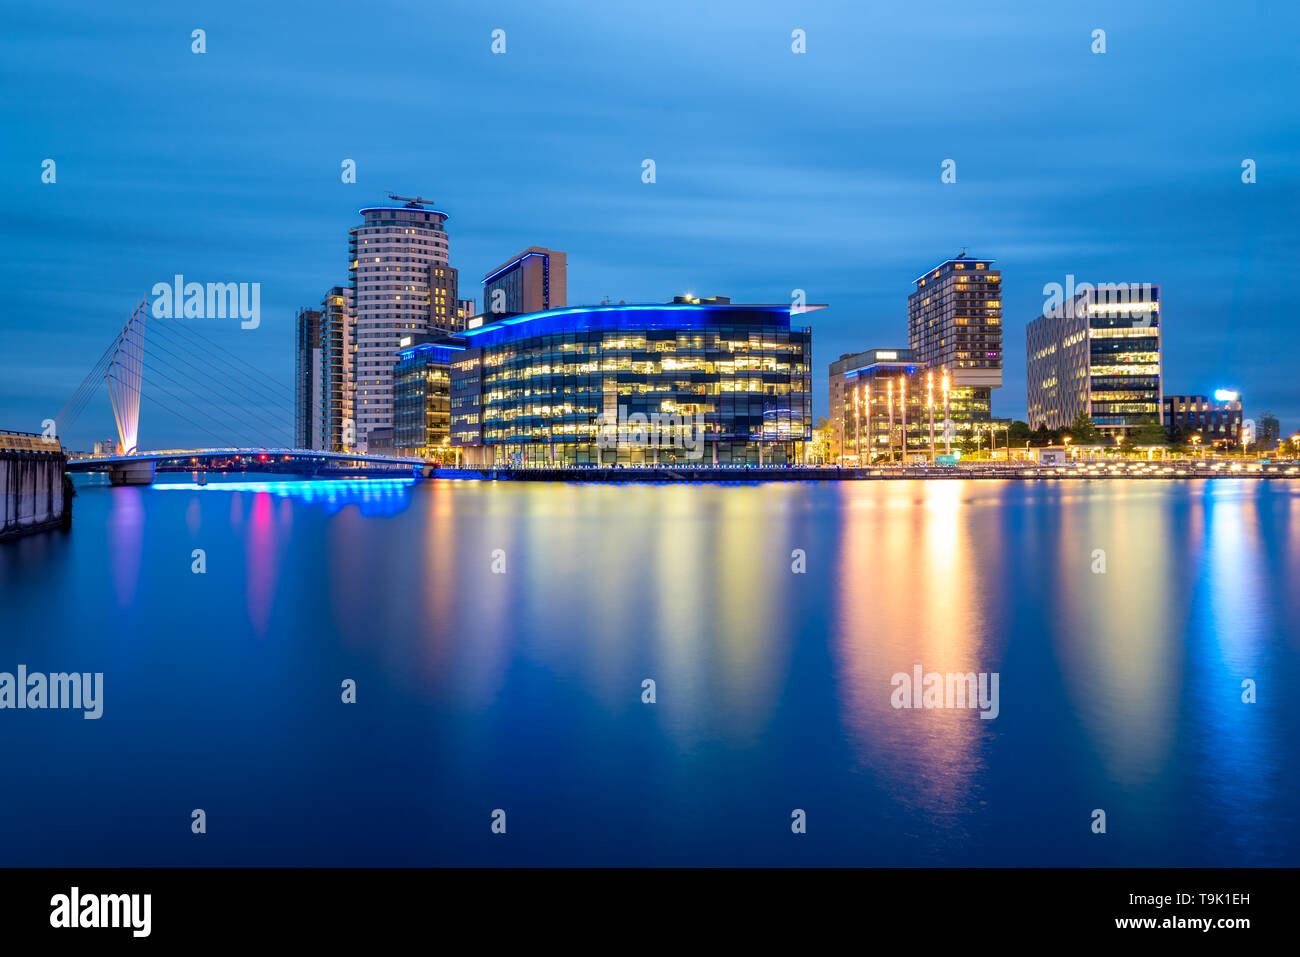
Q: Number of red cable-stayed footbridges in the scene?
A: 0